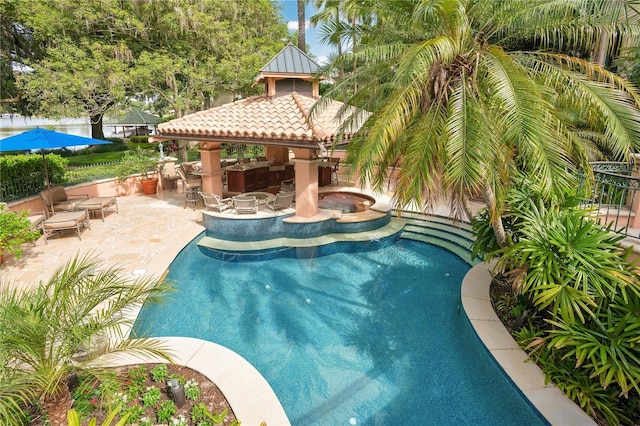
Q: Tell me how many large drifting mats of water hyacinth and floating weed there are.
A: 0